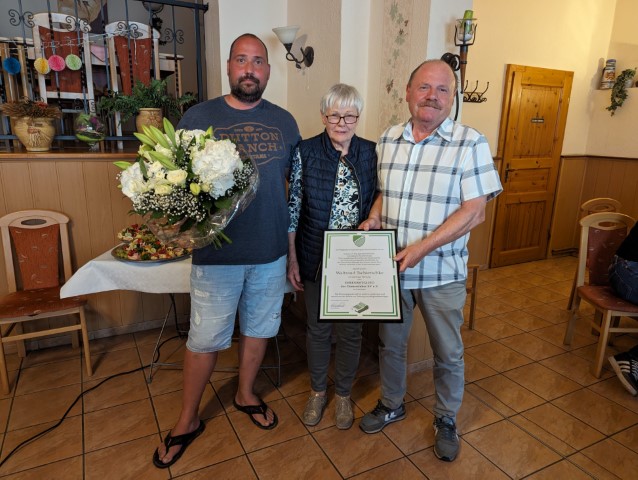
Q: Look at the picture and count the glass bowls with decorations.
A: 1